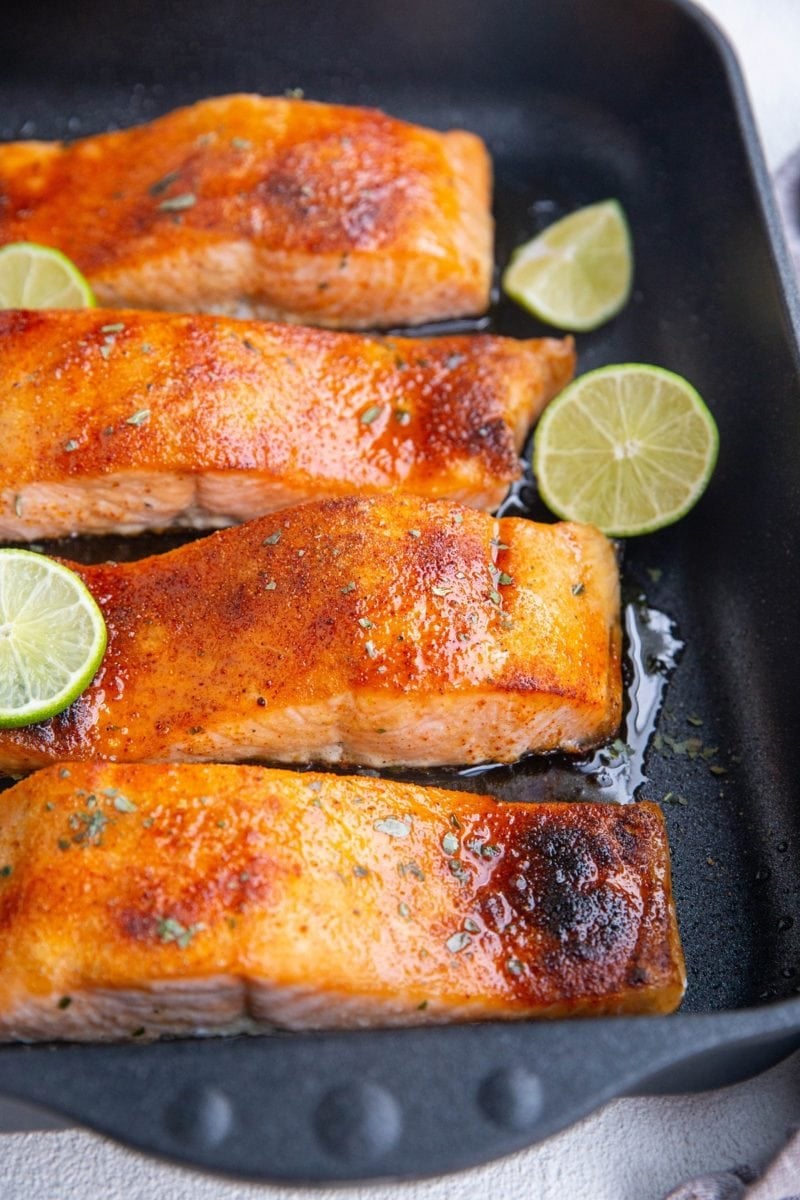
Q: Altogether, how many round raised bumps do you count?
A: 3